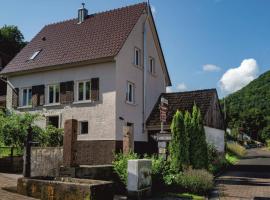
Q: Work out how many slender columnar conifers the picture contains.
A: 3